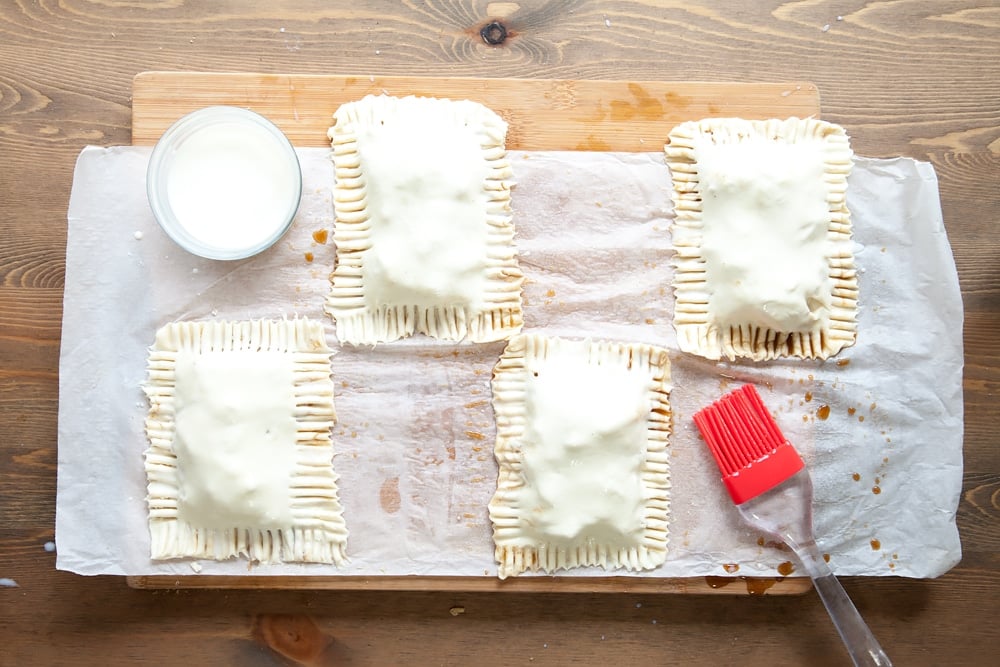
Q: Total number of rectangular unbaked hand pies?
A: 4